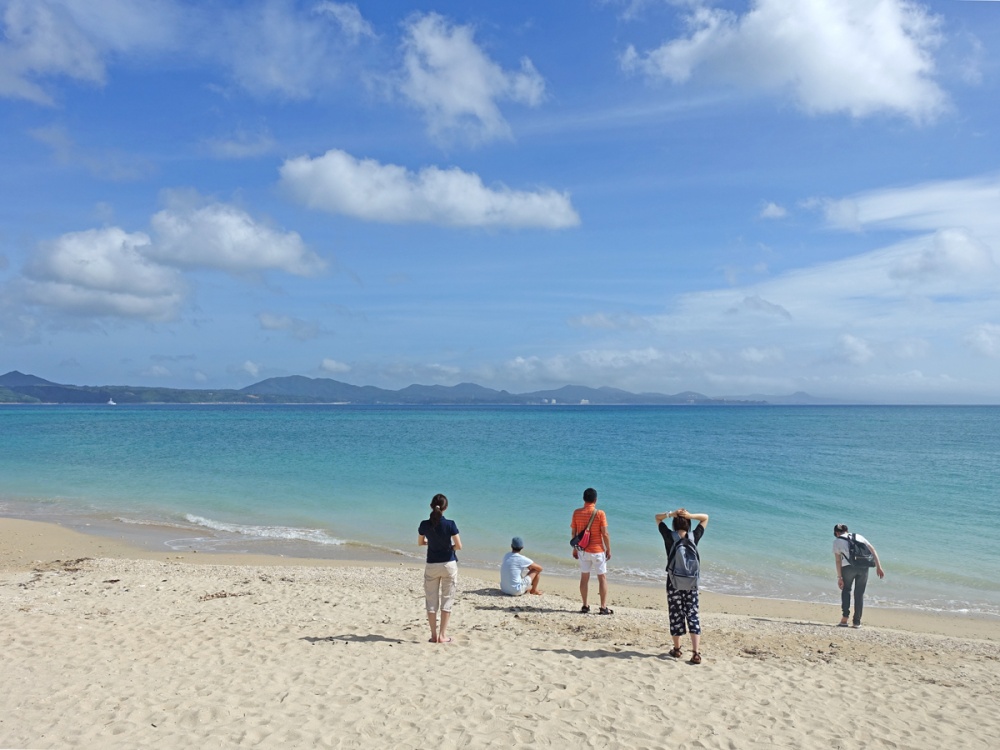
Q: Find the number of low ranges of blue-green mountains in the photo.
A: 1